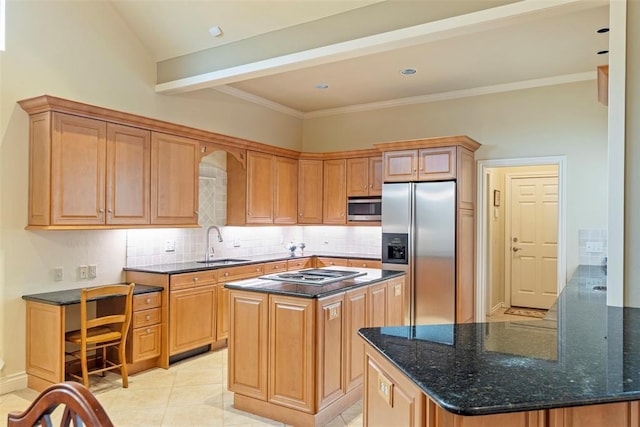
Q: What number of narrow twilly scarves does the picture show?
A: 0